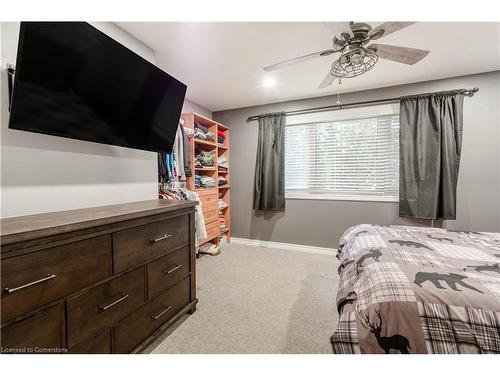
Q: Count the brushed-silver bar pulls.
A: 5